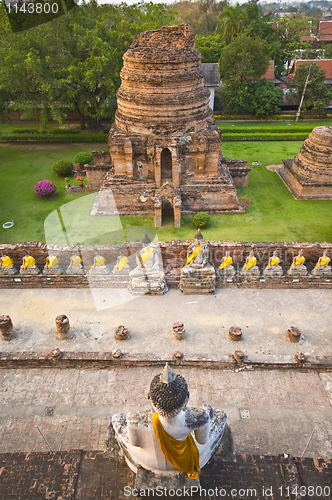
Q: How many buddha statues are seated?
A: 14